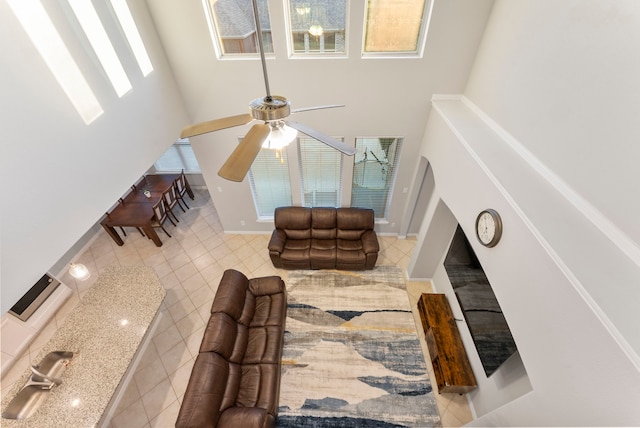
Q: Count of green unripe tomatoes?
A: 0